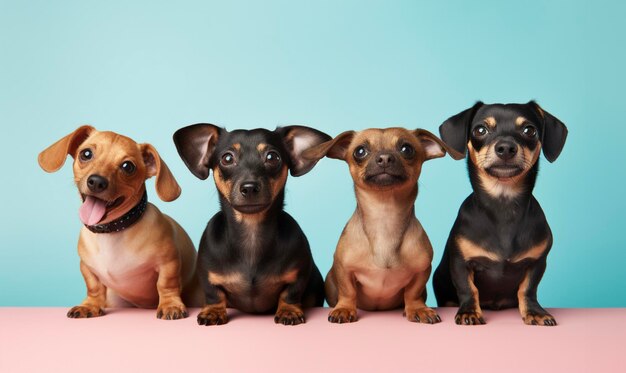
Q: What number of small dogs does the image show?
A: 4